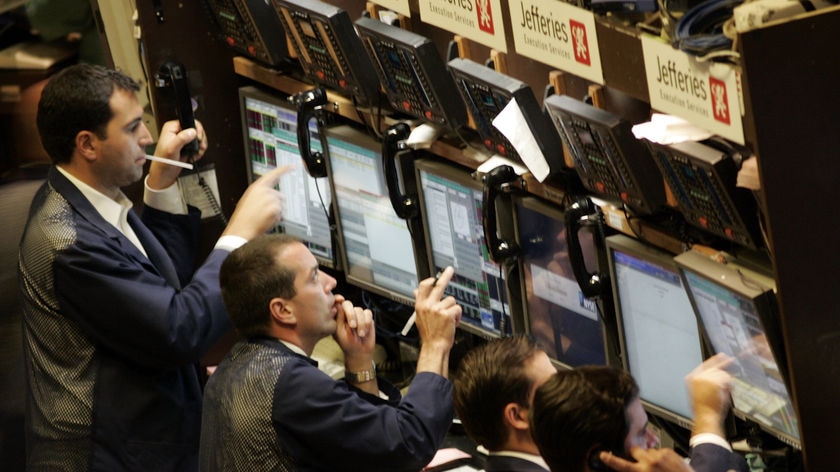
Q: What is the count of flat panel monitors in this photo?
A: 6